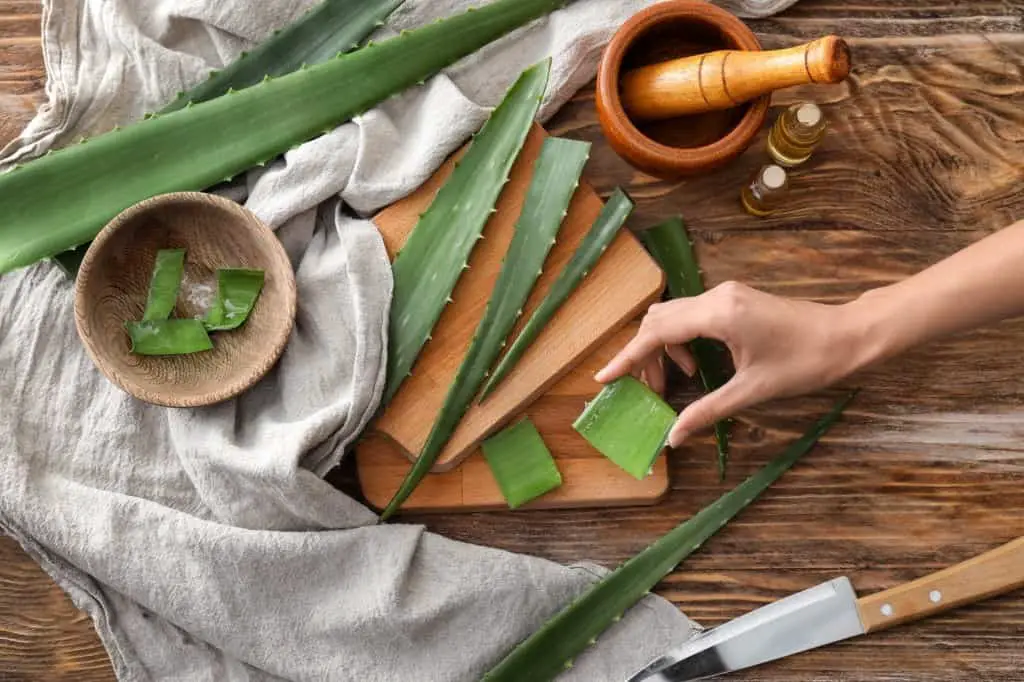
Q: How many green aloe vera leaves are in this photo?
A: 7